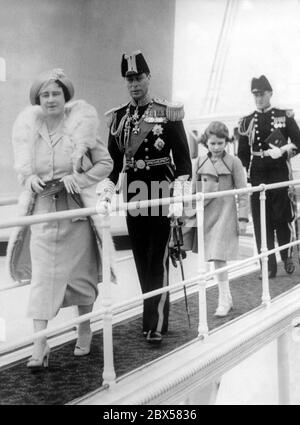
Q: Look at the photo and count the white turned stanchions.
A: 3